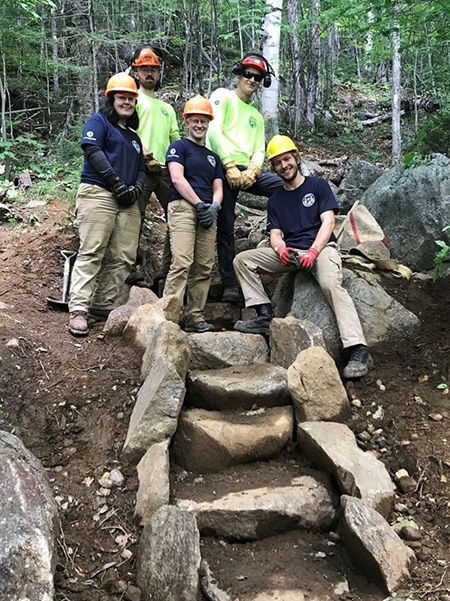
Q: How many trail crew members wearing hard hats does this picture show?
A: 5